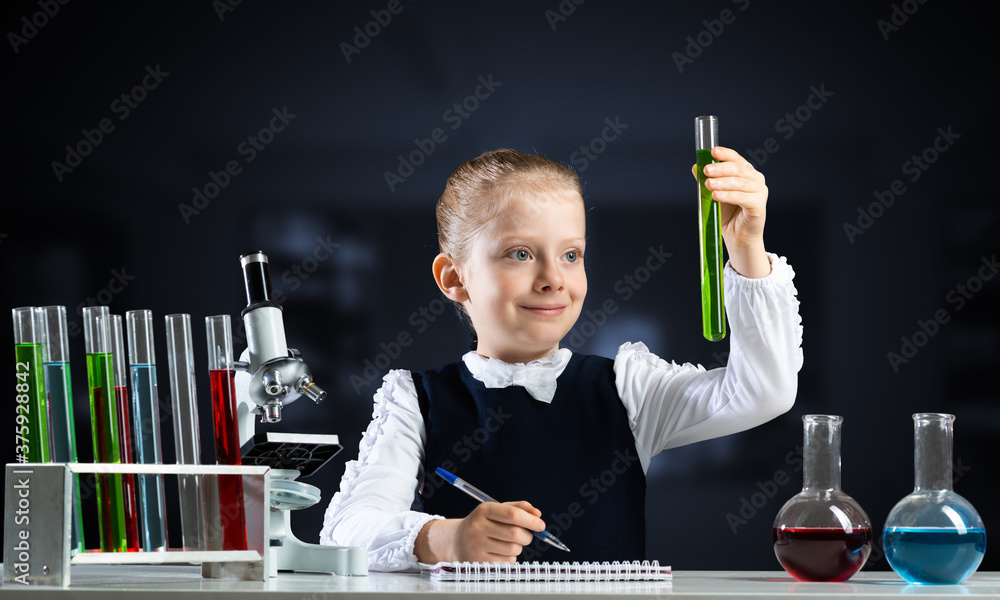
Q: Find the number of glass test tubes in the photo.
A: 8